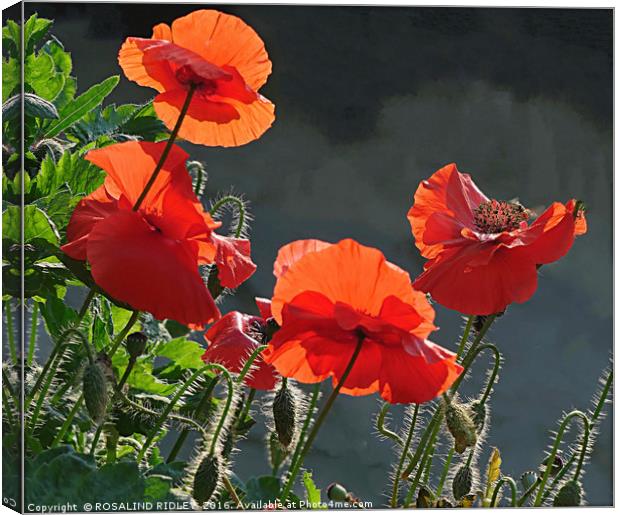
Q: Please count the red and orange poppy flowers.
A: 5